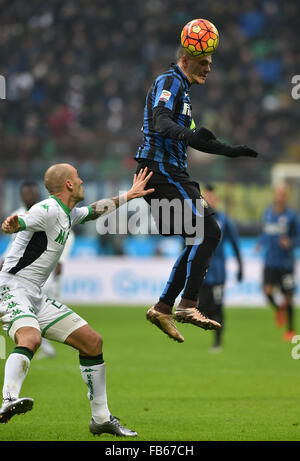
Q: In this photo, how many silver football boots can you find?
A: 2